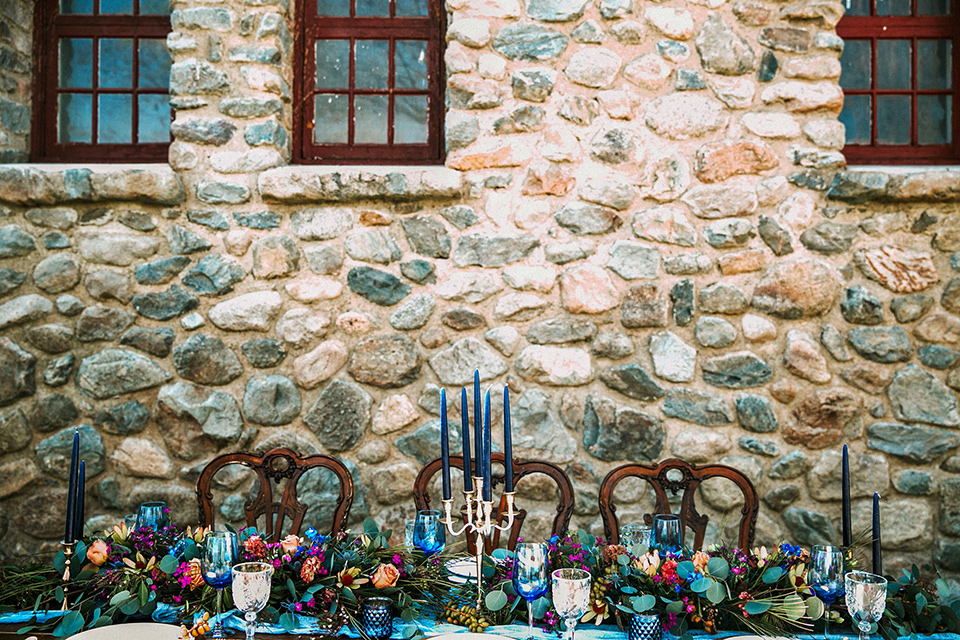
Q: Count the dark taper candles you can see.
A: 9